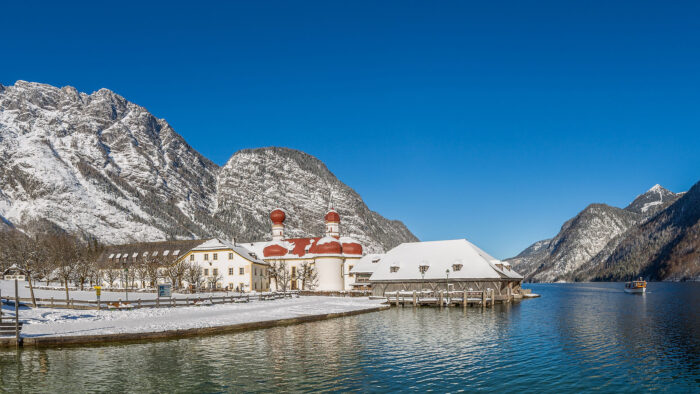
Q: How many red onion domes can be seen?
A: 2